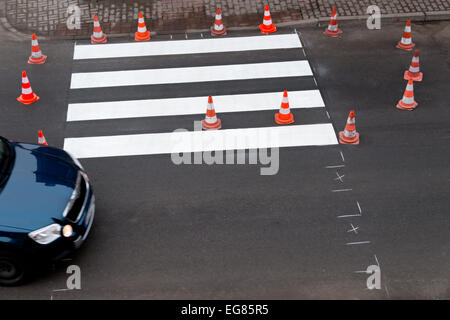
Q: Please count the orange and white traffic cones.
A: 14